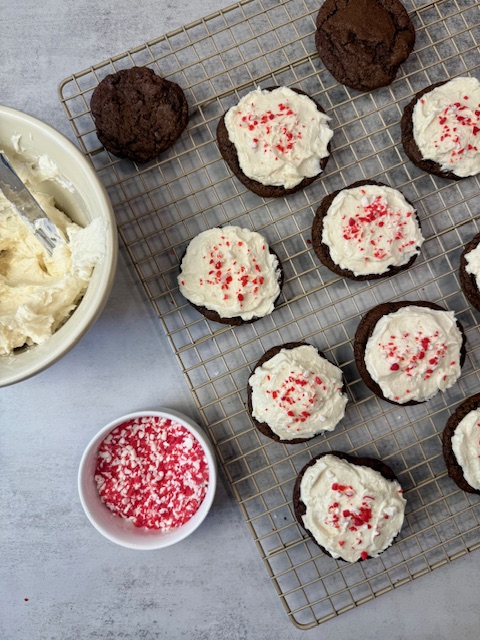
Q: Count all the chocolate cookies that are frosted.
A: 9